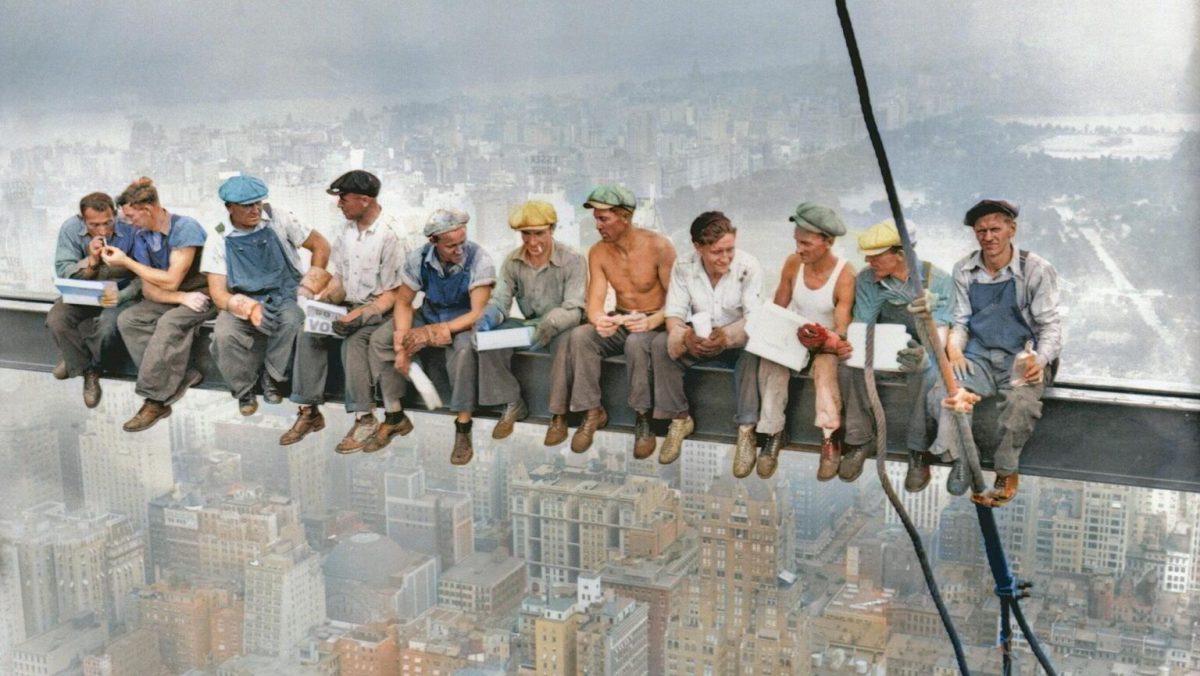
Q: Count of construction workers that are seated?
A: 11